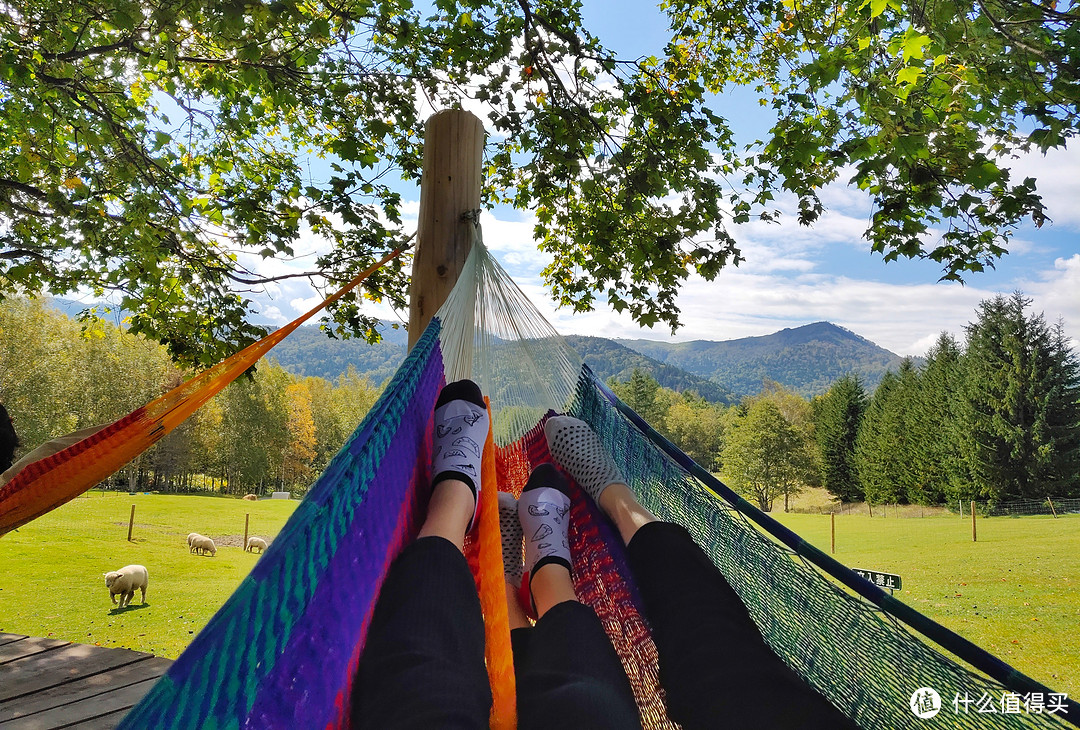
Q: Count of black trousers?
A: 2